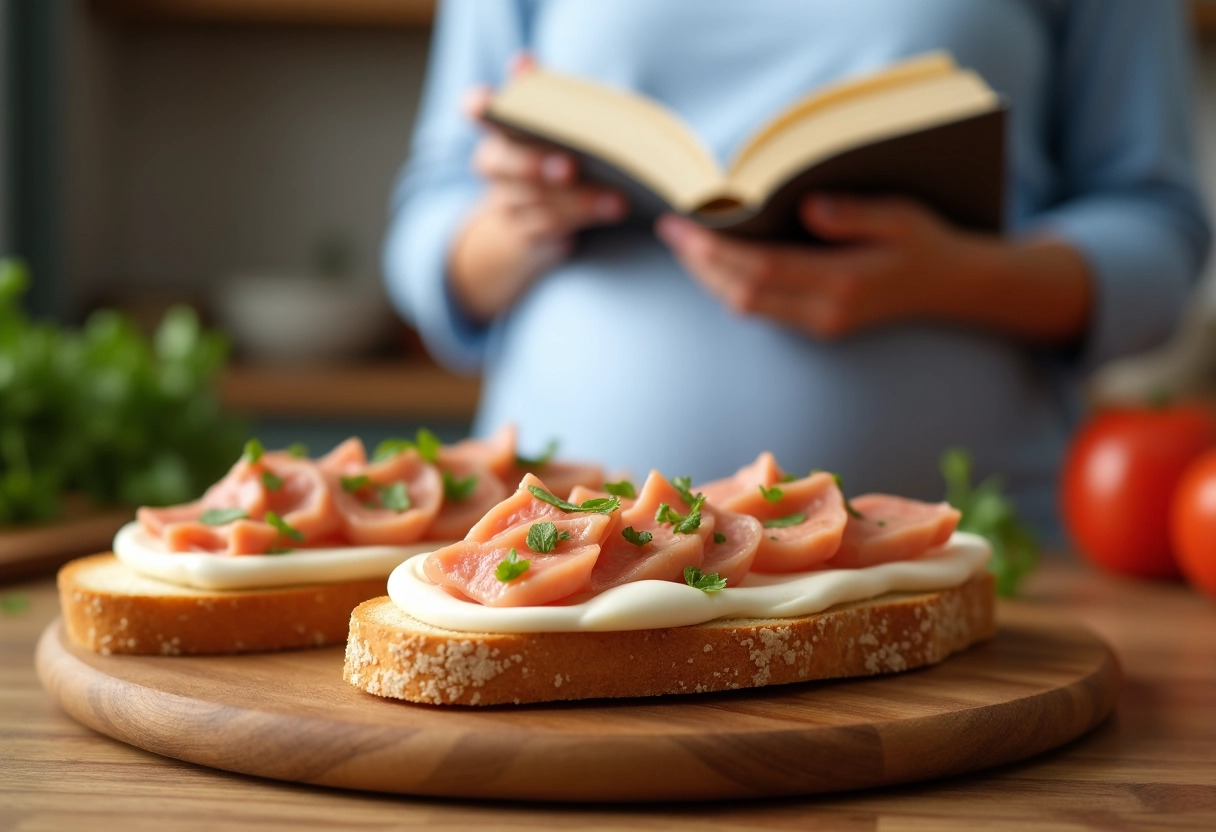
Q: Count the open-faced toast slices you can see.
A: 2